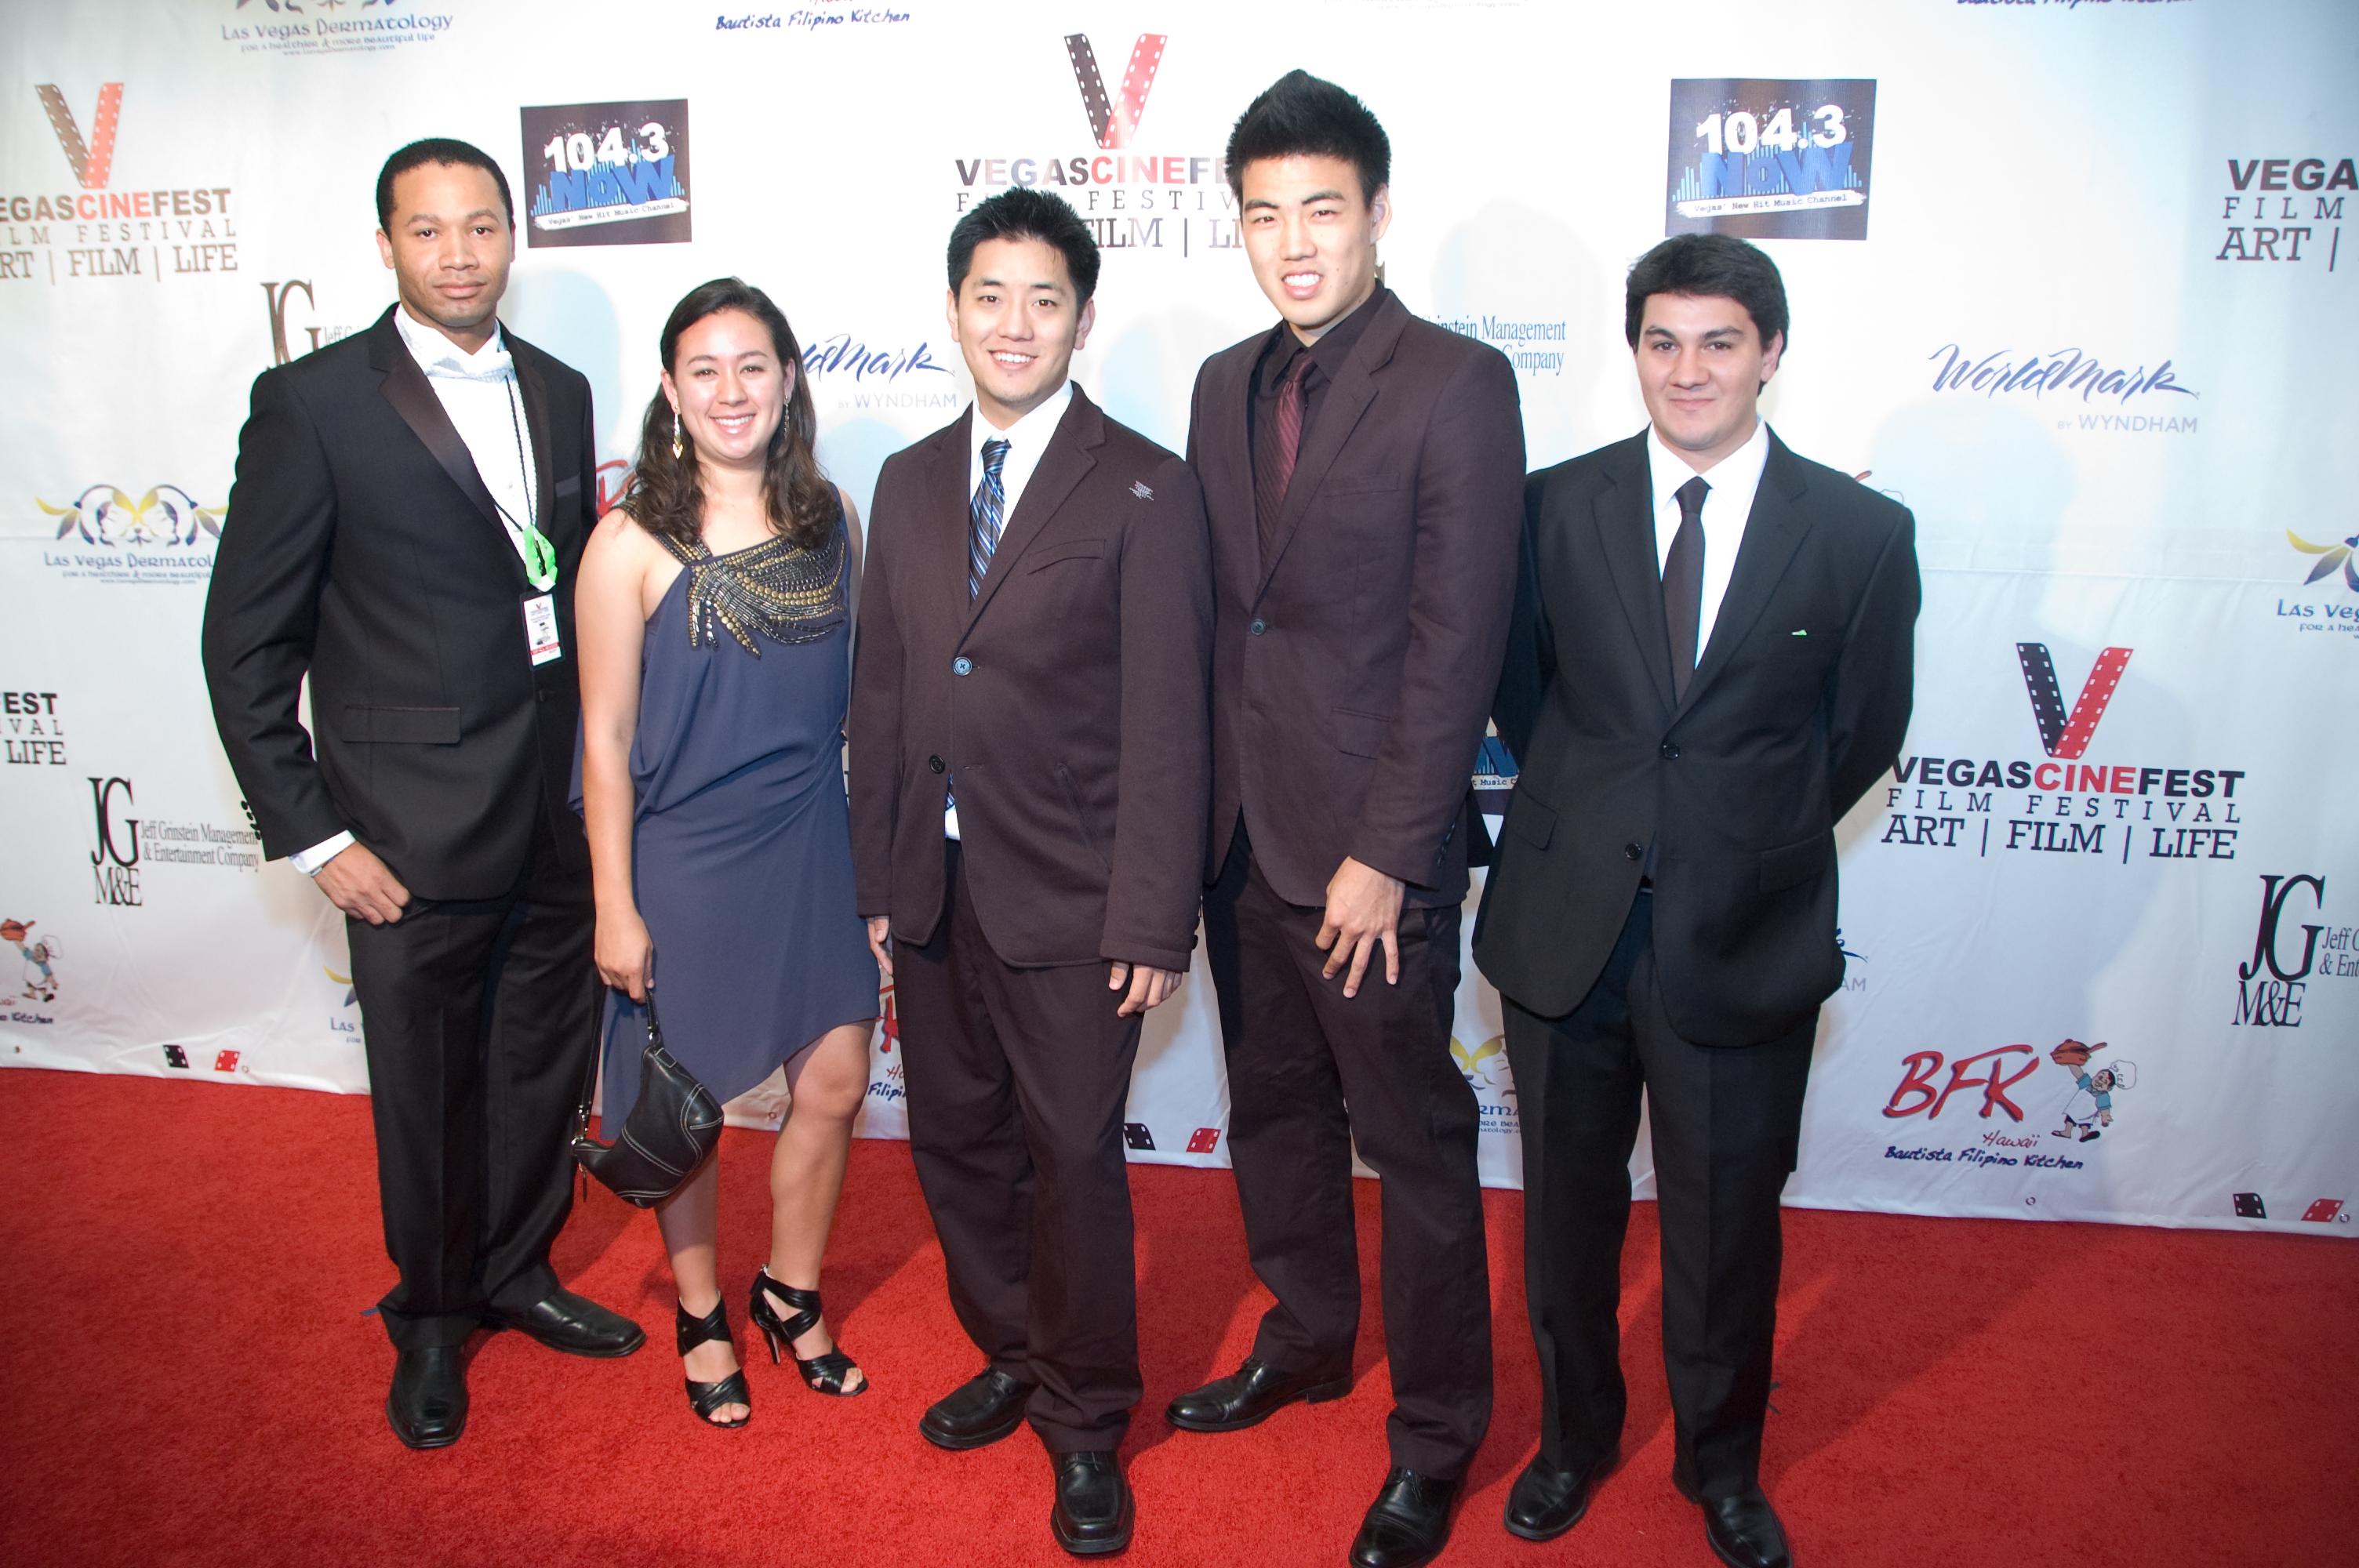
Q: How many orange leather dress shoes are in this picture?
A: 0